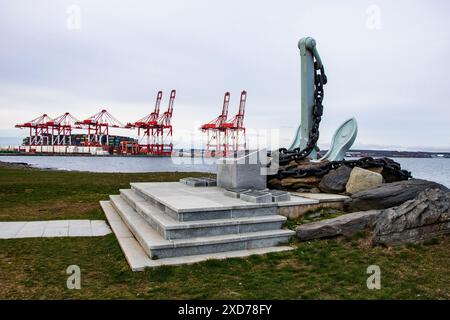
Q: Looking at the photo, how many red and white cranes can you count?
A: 7